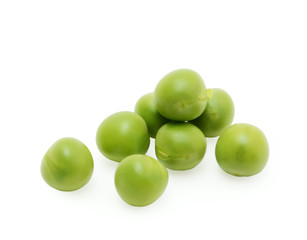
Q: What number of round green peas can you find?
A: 8